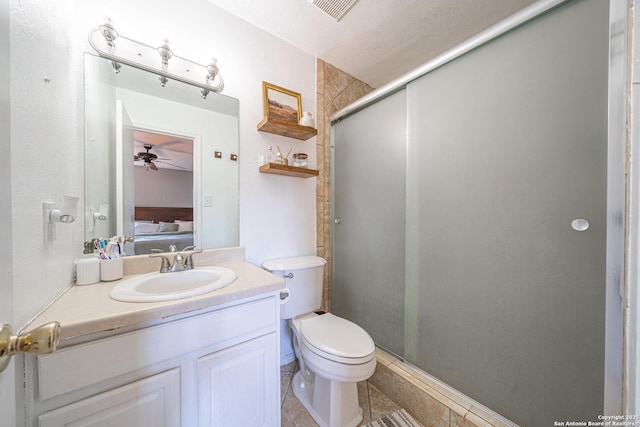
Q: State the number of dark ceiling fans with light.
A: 1